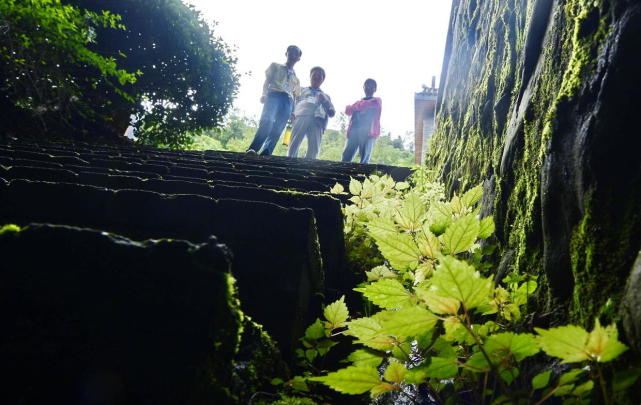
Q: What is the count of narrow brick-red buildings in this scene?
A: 1